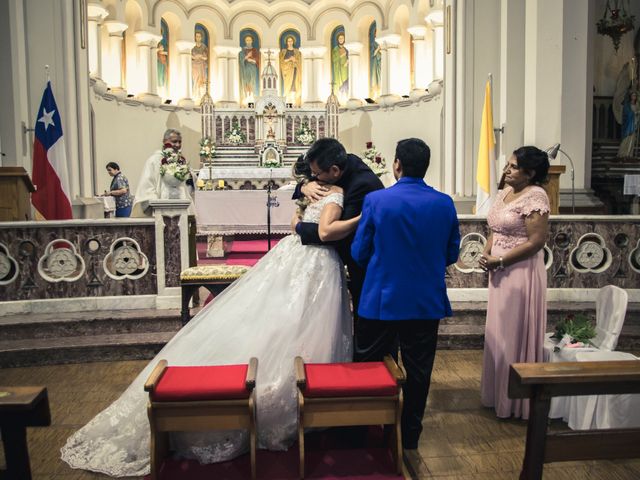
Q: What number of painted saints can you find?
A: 6